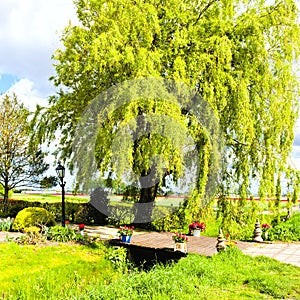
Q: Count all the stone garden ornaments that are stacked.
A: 2